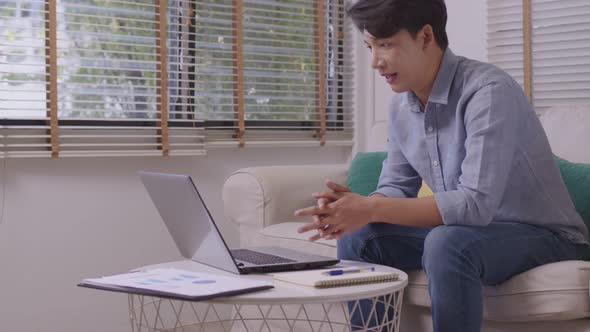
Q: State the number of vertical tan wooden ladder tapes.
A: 5